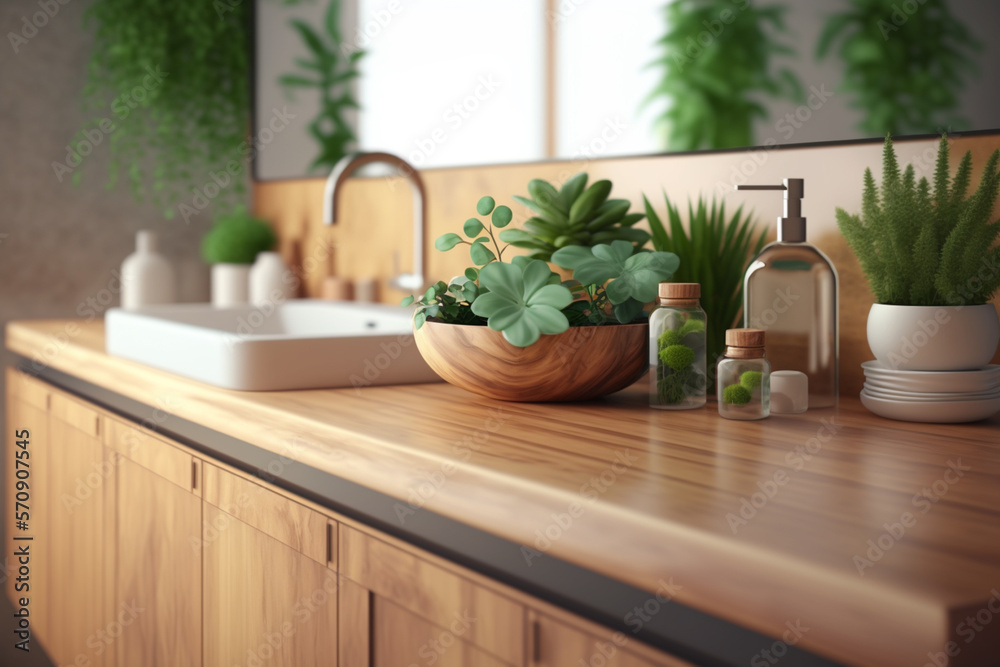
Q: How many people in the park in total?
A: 0